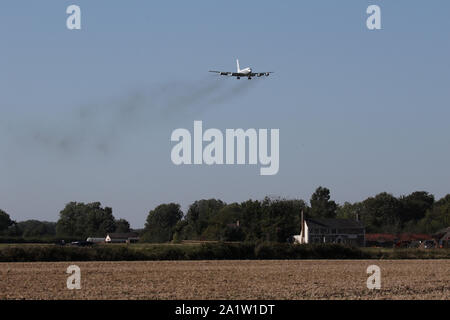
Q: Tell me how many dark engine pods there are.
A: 4